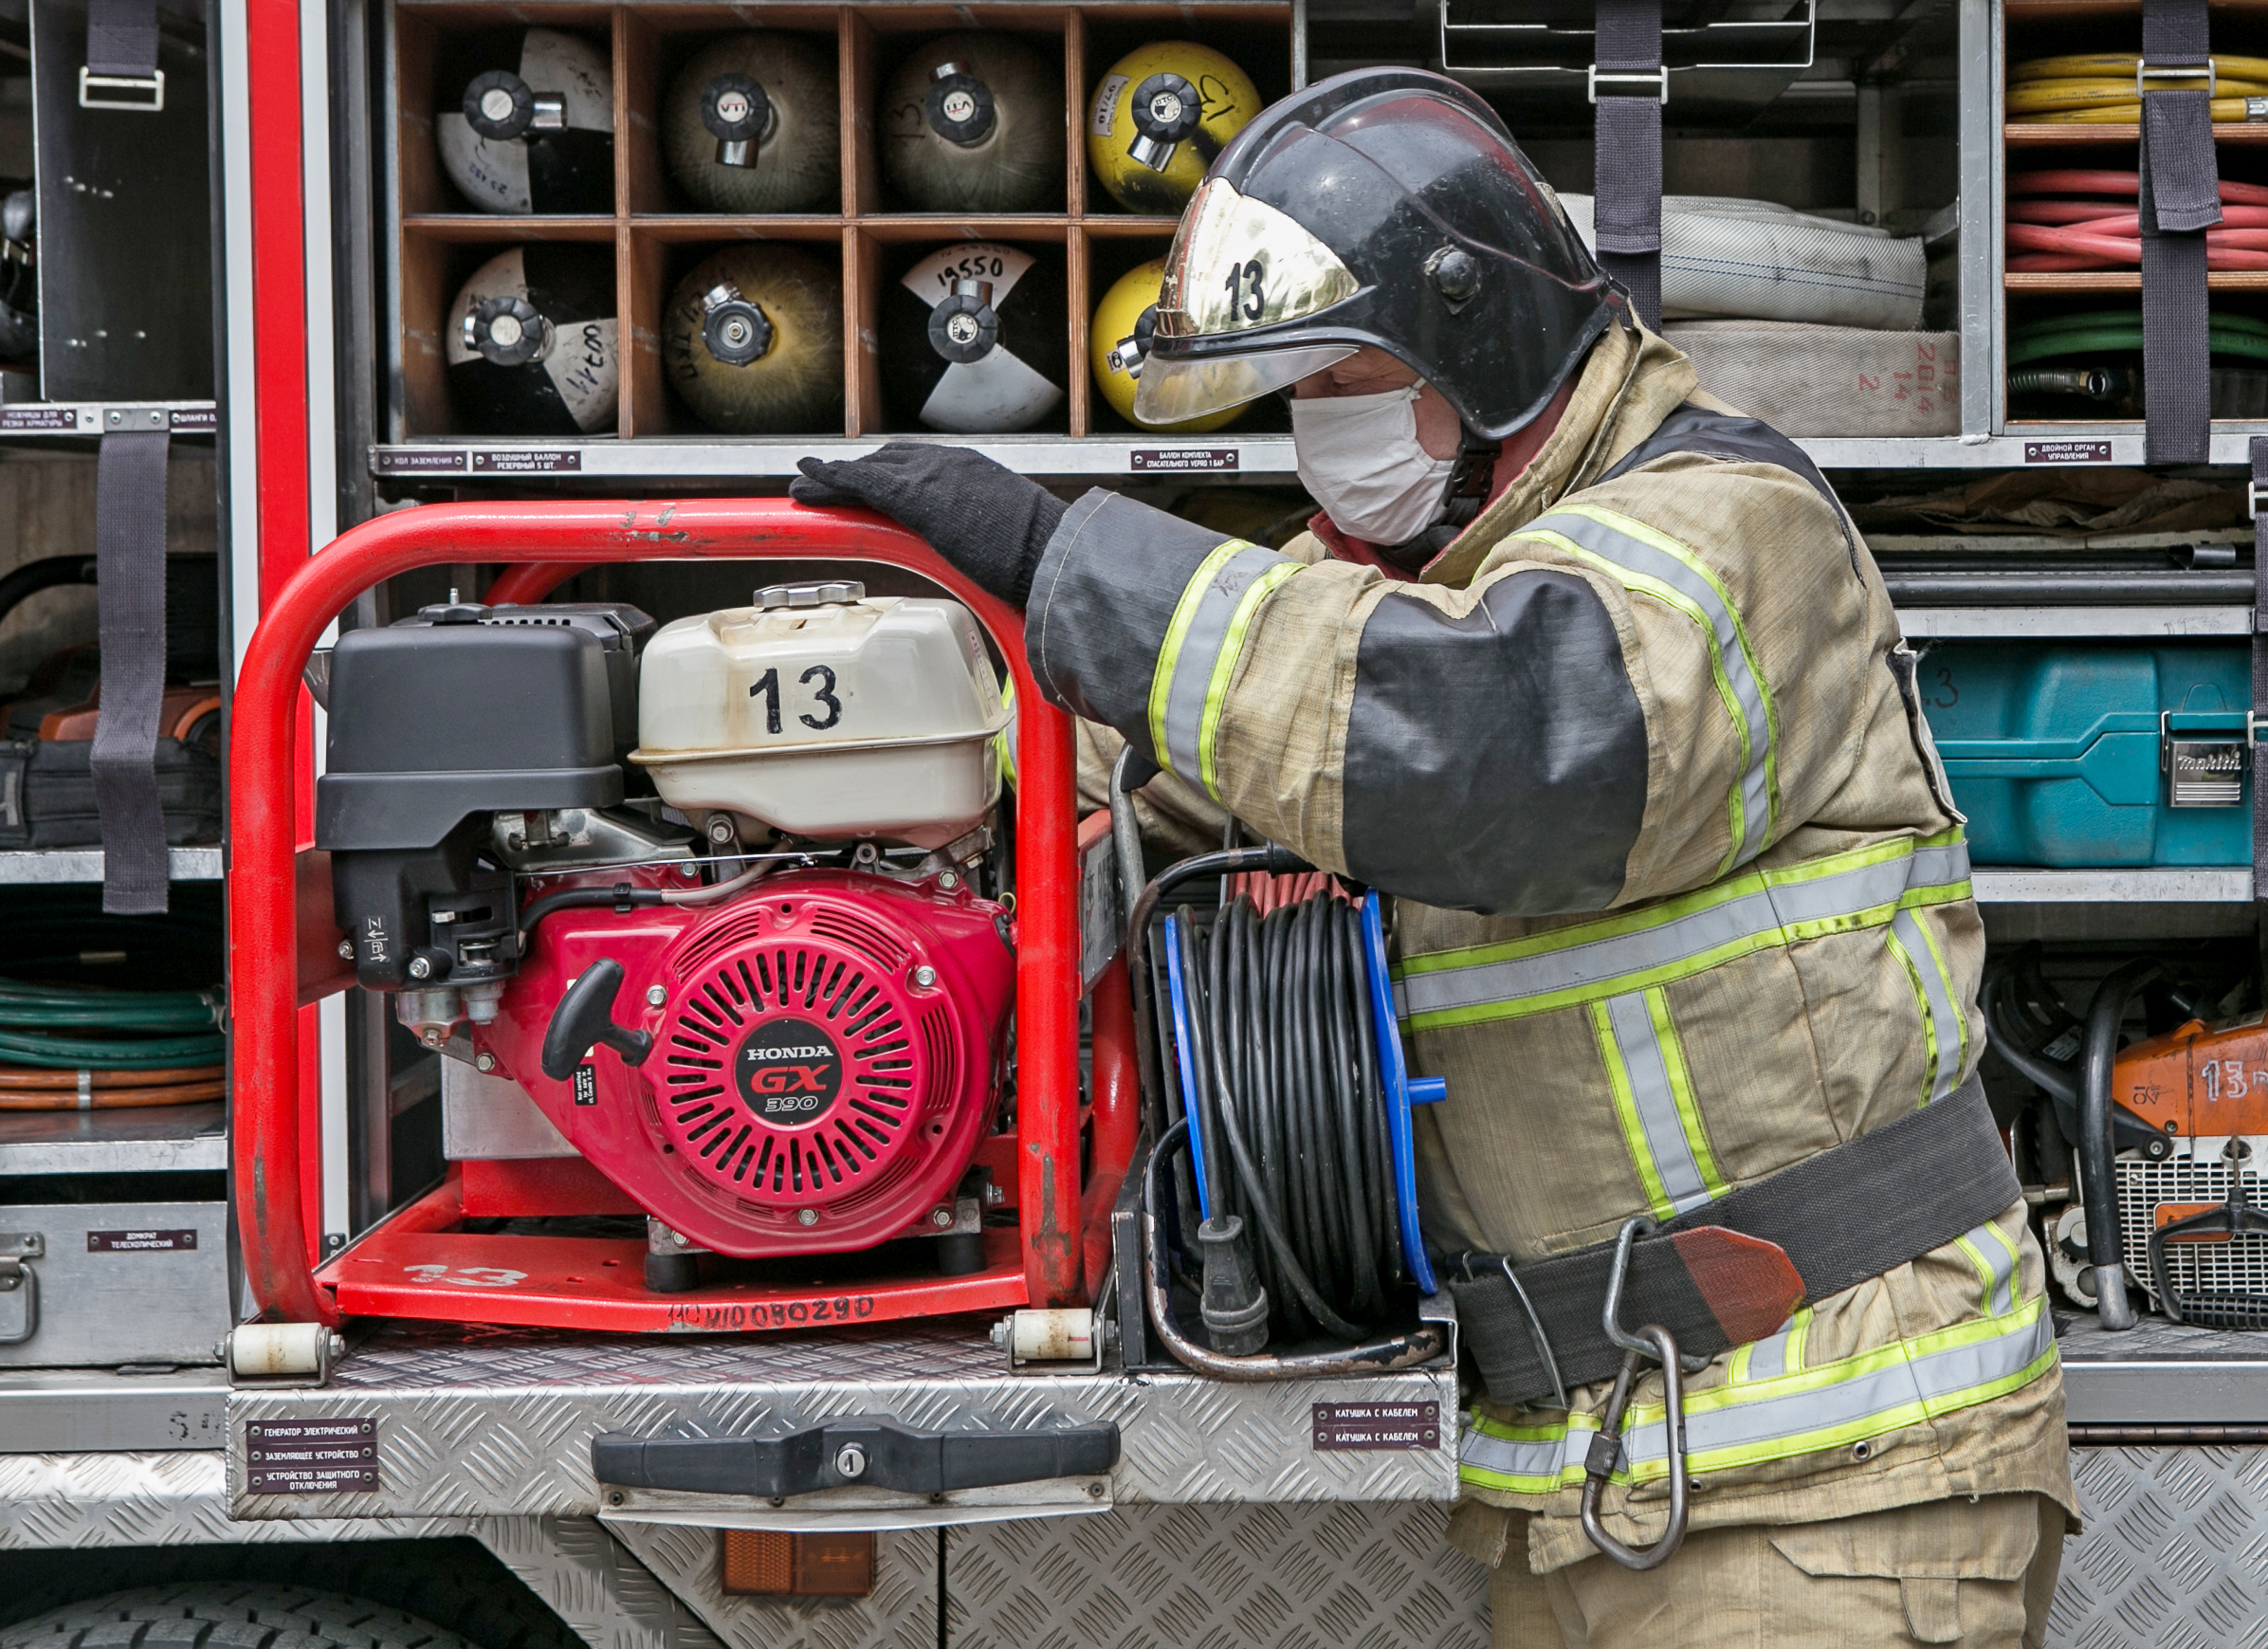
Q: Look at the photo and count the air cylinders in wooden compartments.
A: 8